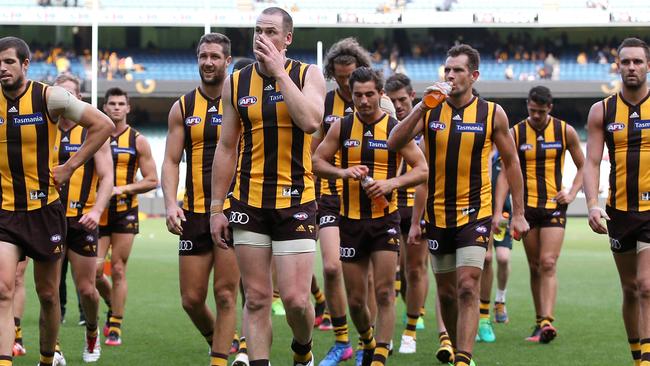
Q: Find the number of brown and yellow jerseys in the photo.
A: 11